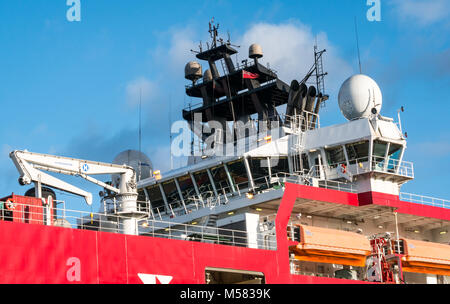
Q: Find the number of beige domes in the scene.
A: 3